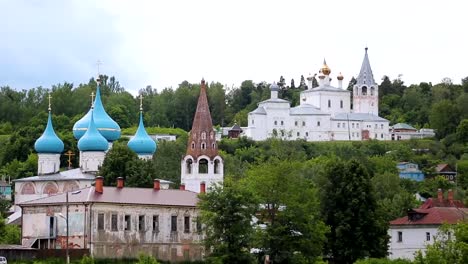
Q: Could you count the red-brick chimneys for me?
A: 7